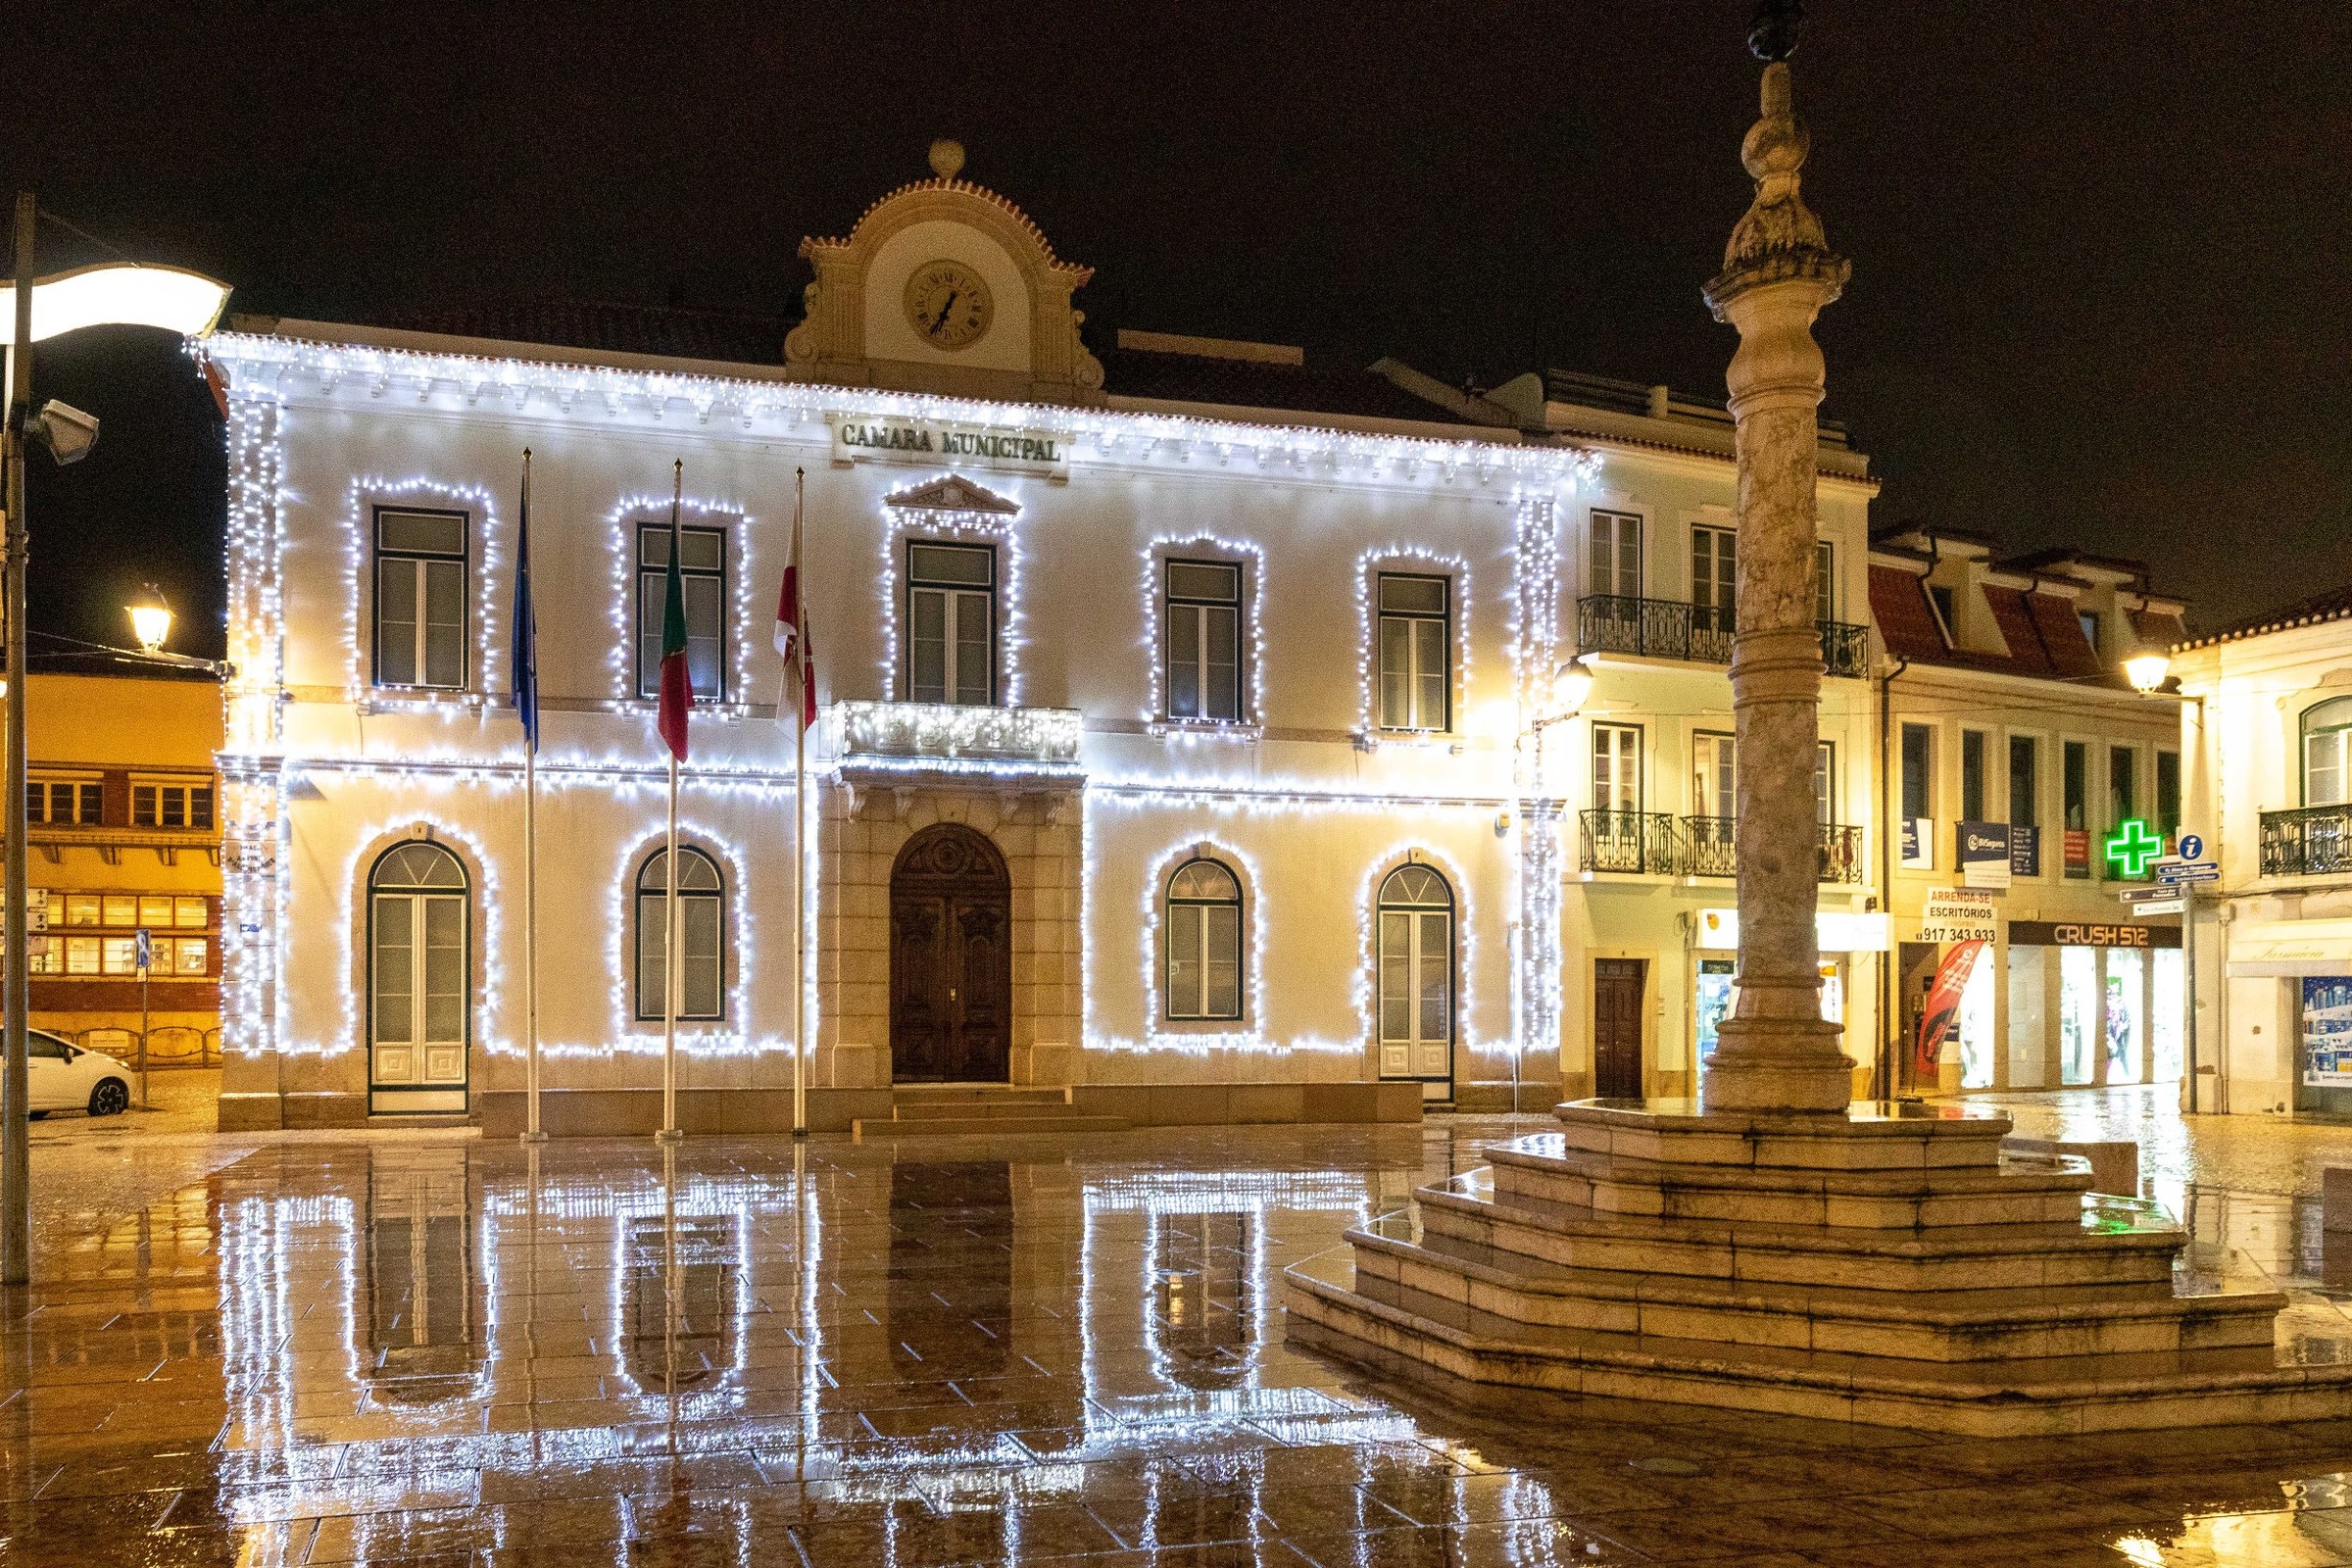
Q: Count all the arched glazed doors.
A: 2